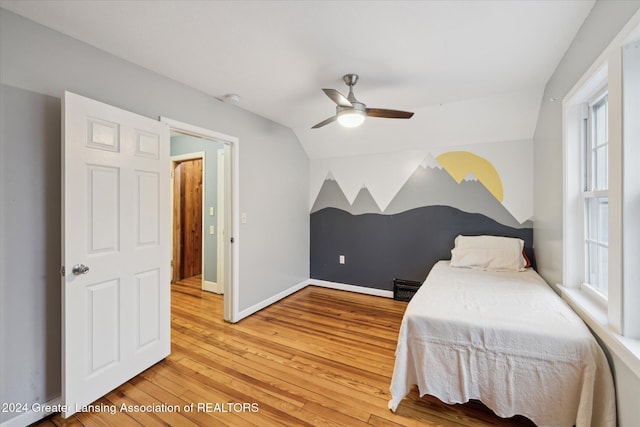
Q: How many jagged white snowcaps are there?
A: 4